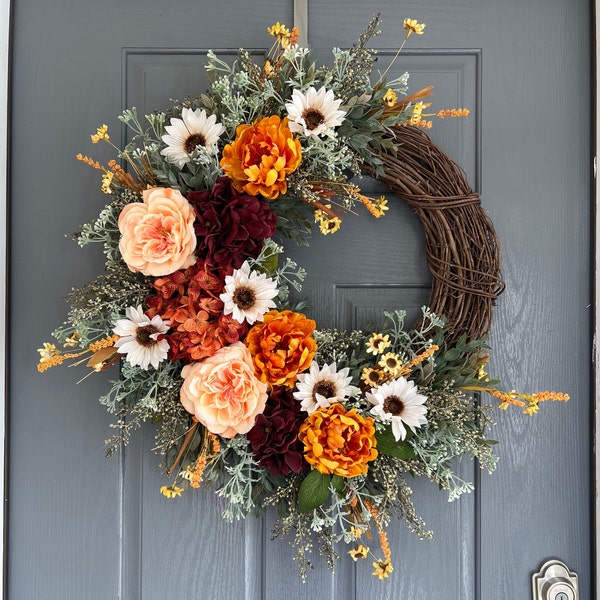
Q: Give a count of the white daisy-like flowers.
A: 6